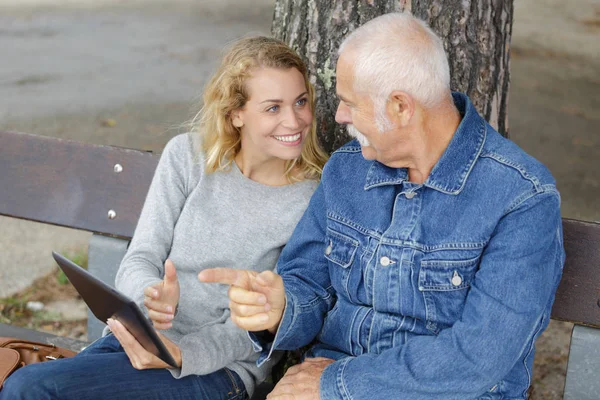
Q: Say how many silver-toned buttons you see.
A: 4